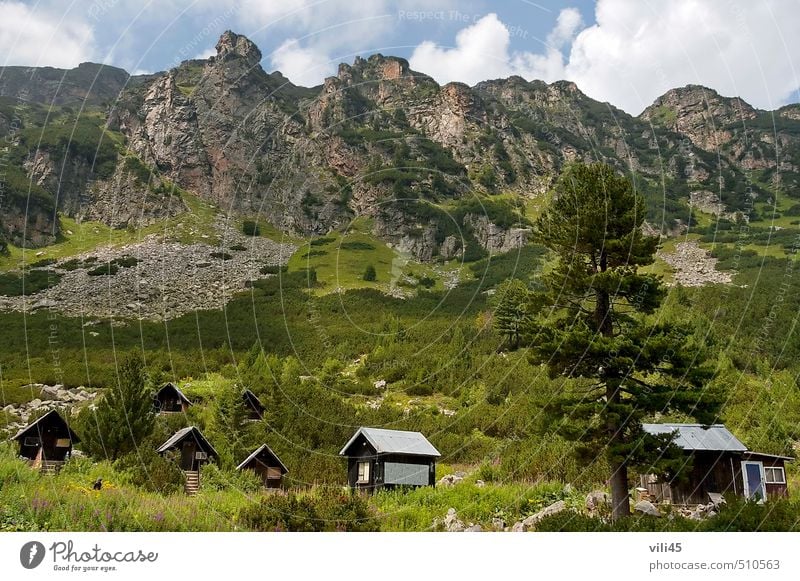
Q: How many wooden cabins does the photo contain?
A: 7